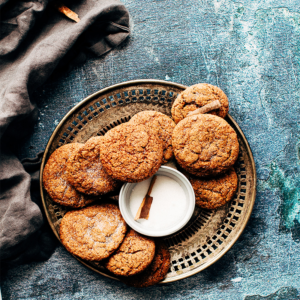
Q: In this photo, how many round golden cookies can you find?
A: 10